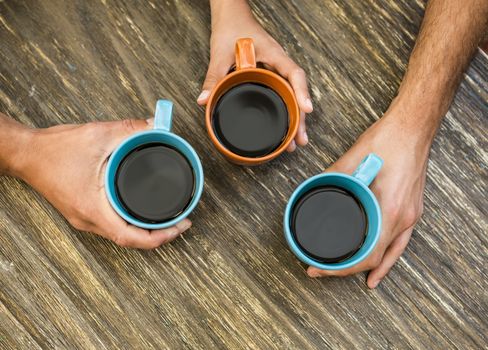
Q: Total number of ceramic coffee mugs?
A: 3